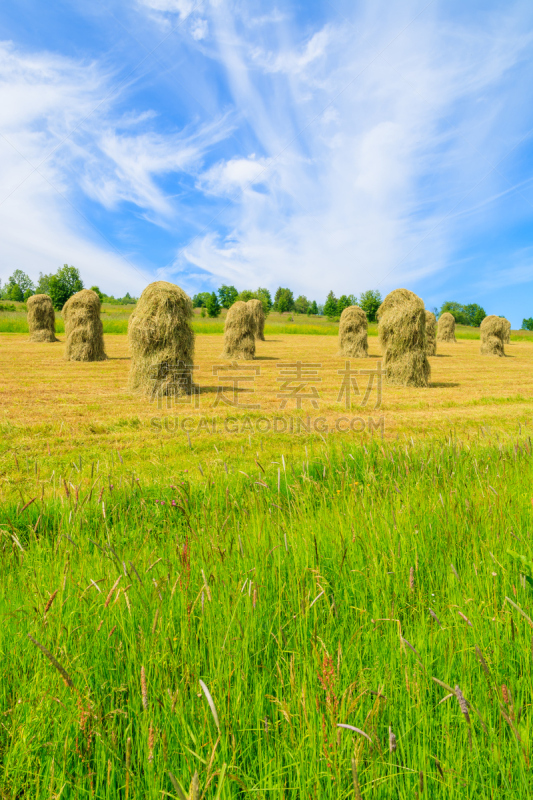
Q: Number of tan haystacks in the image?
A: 11